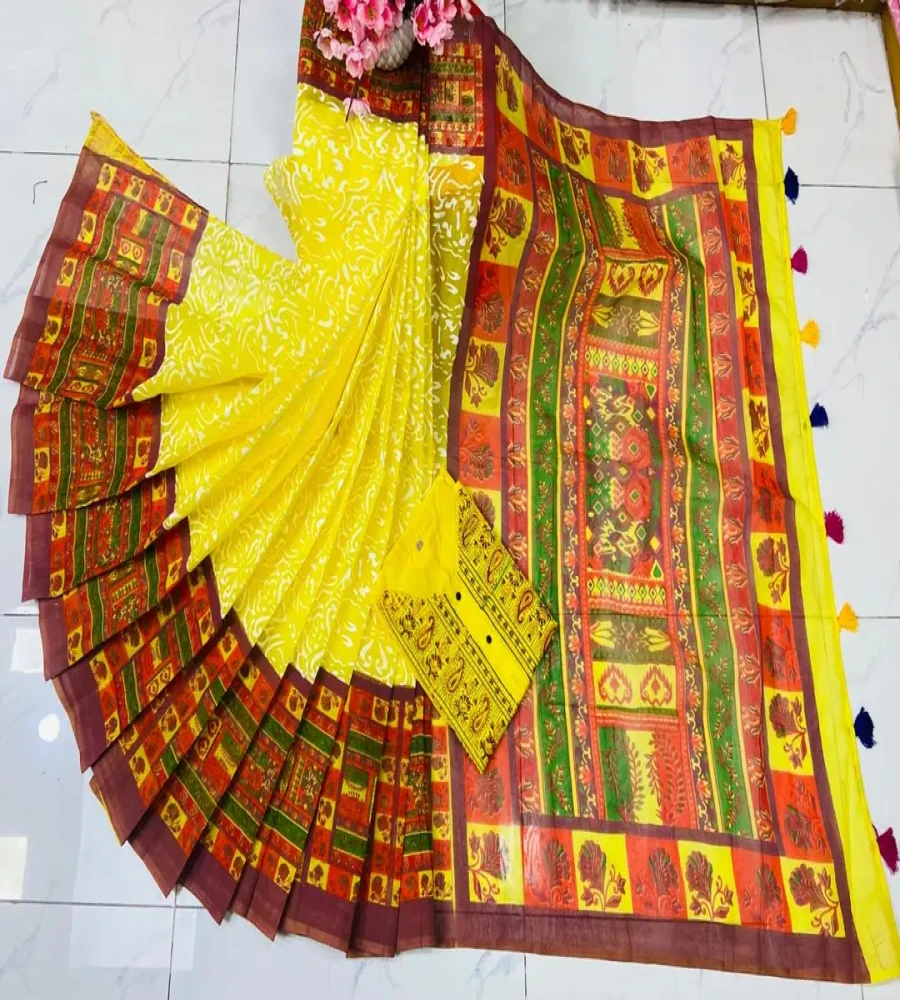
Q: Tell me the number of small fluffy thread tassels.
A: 9